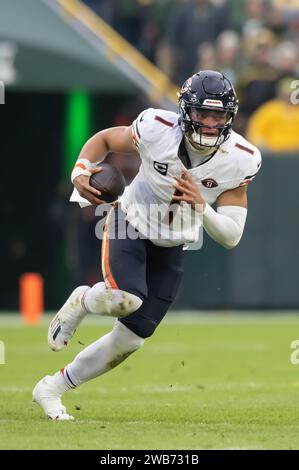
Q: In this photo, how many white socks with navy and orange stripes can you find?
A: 2